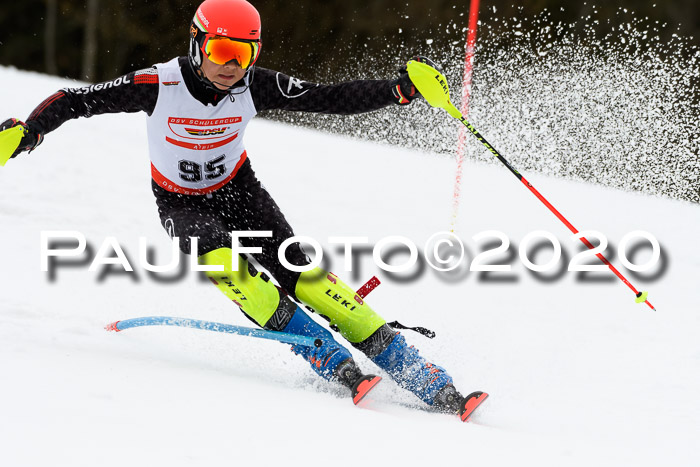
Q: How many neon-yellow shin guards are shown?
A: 2